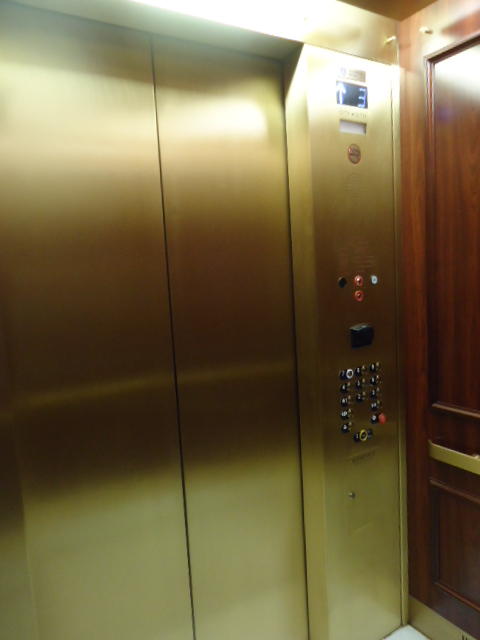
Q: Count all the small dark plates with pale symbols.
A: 14